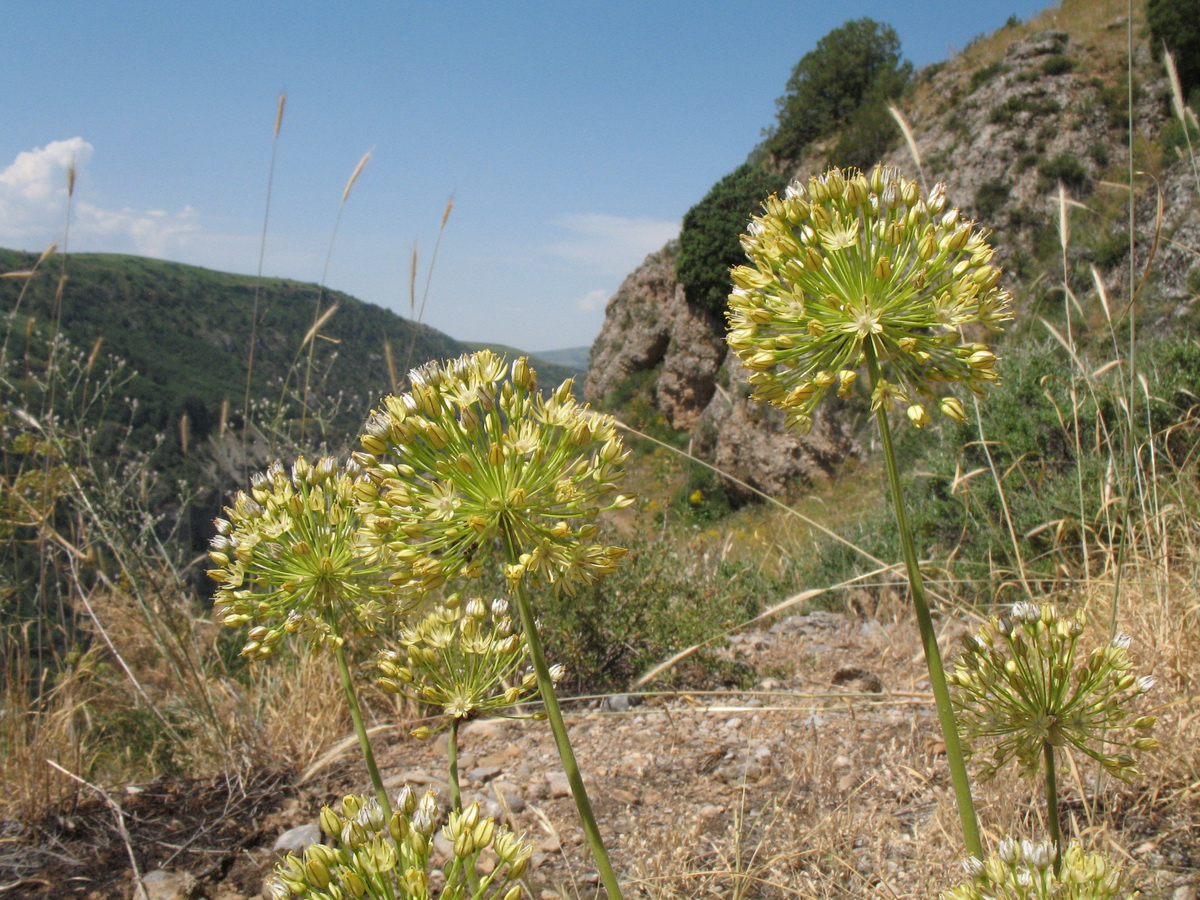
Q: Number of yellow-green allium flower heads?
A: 7